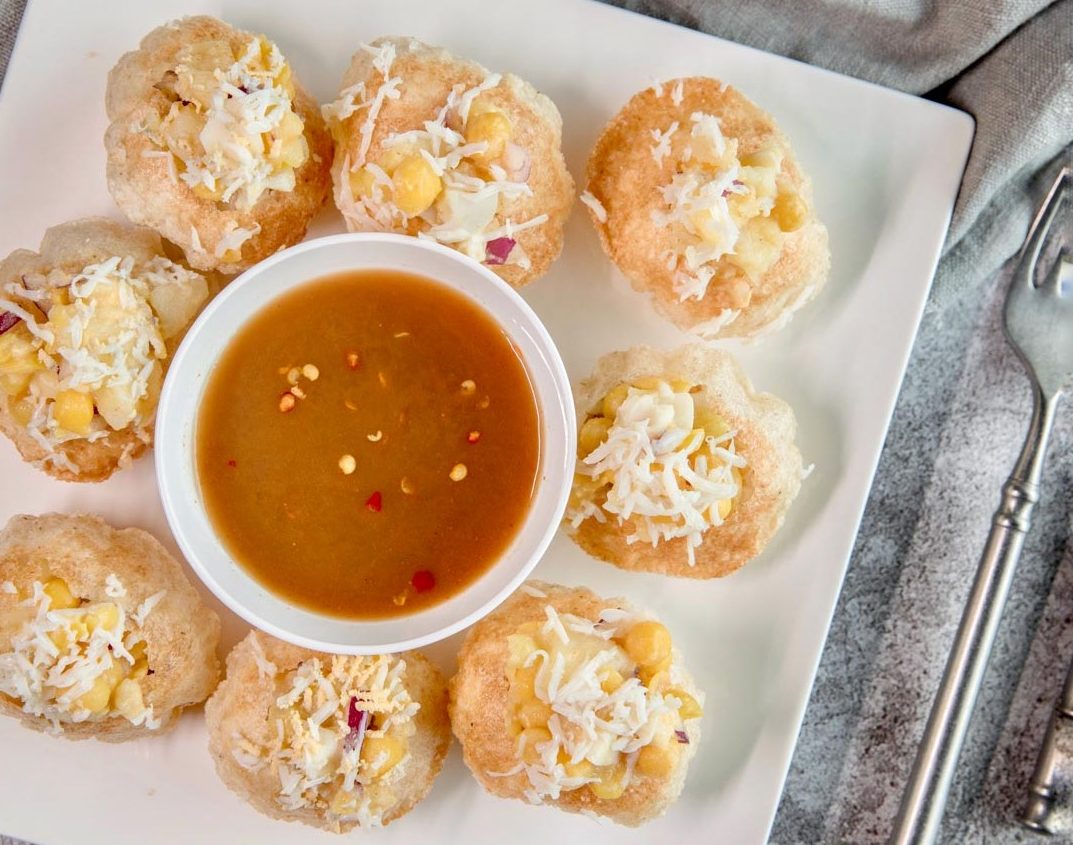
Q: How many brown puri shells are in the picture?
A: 8